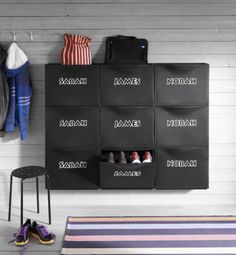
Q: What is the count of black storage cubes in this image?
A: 9